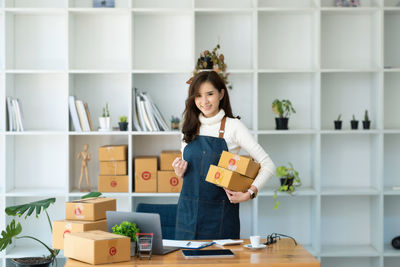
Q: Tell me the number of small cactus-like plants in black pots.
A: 3